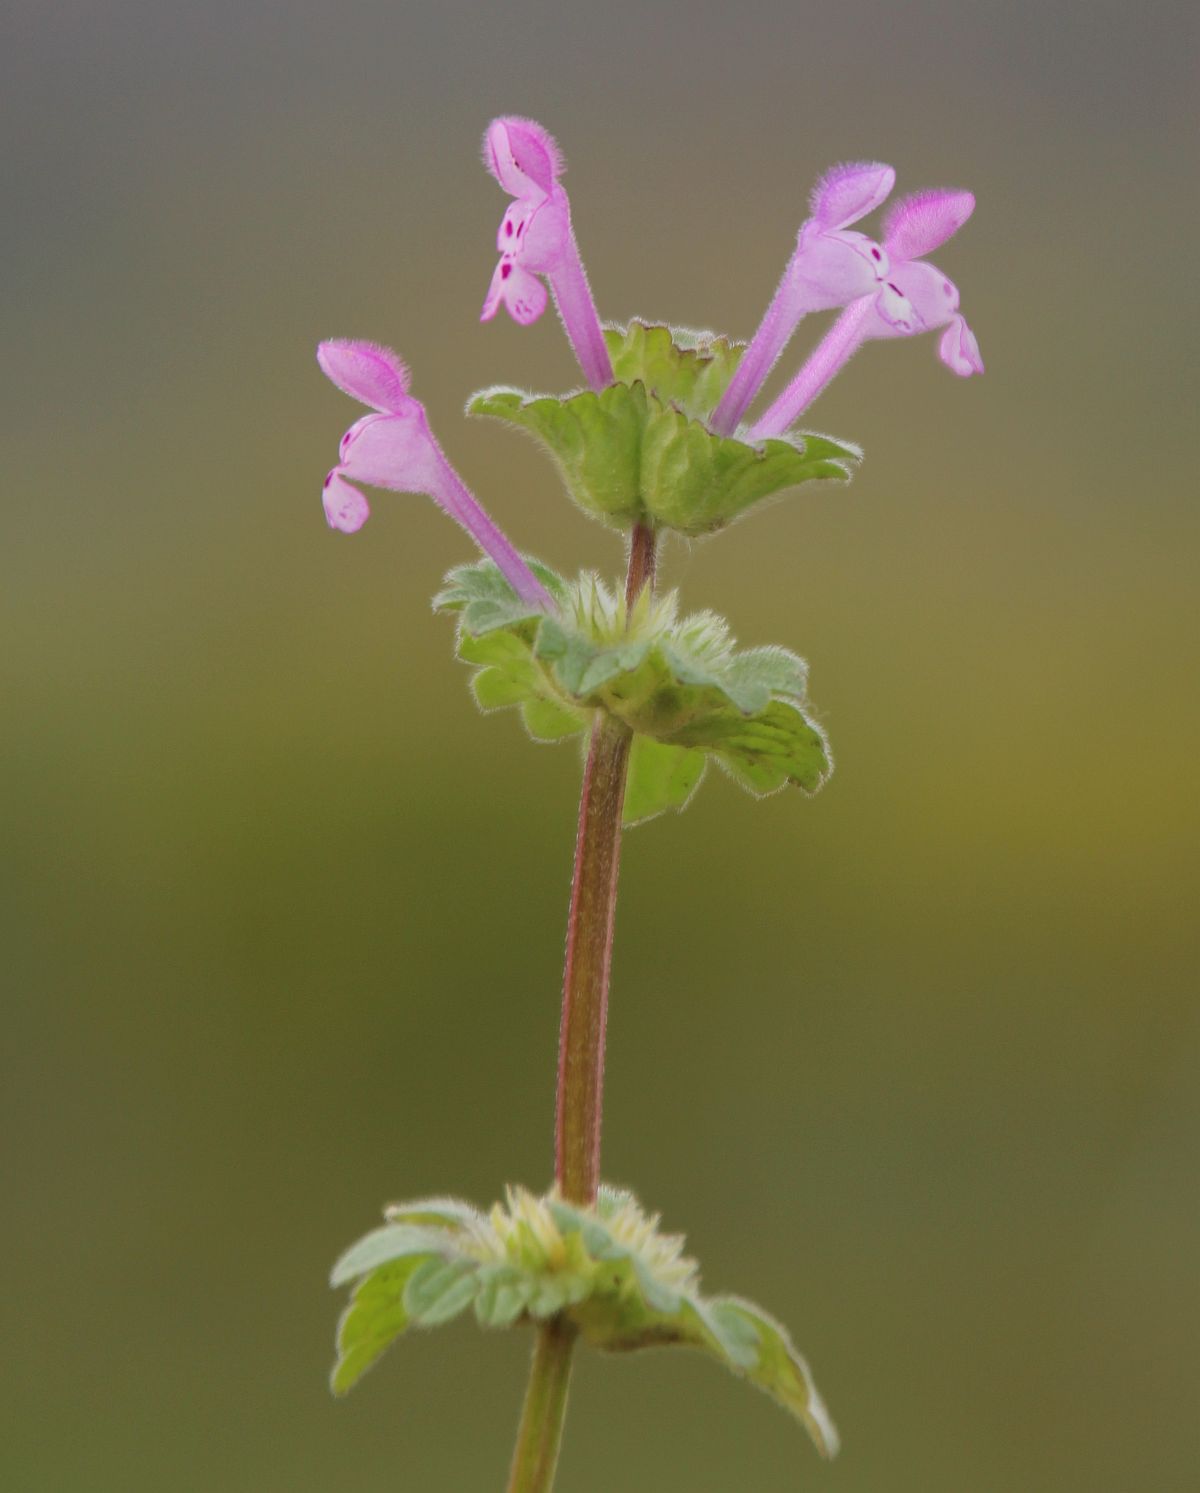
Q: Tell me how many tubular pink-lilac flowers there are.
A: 4